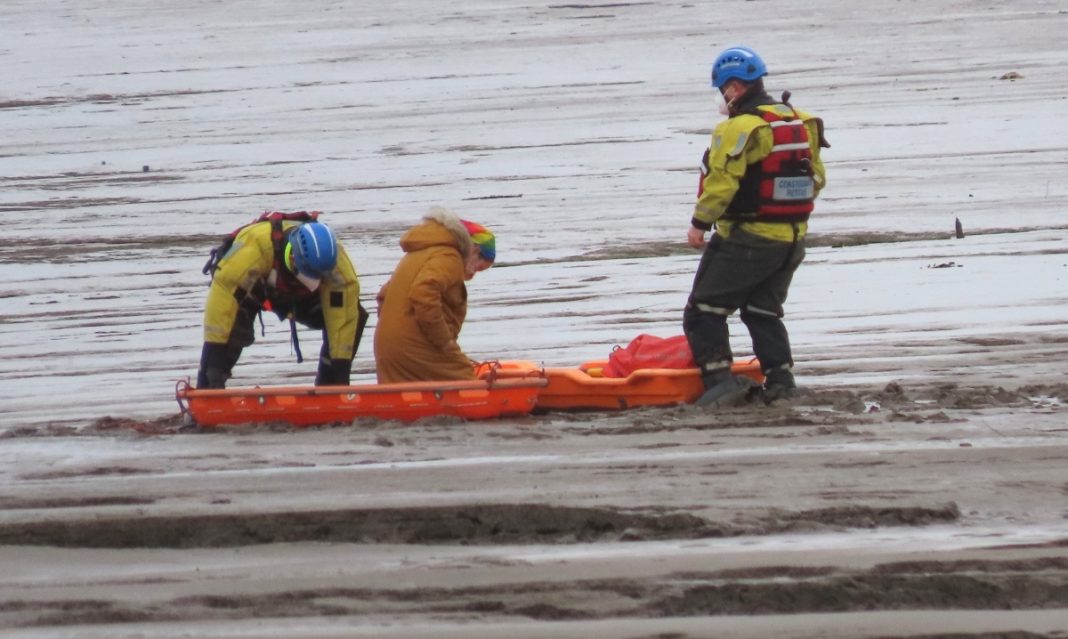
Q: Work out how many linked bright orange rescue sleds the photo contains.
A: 2